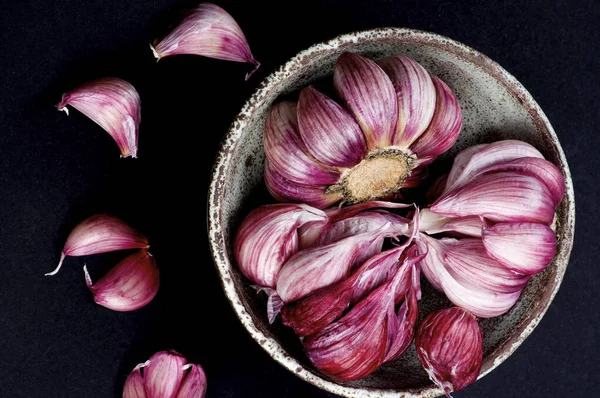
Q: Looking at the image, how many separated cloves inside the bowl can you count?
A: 1